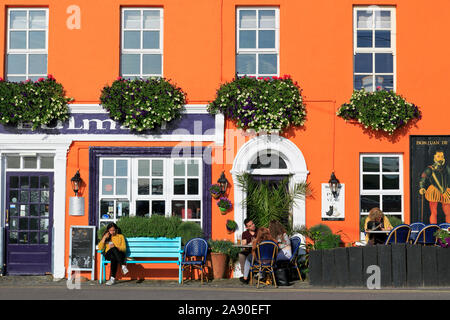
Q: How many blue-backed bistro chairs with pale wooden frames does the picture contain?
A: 7